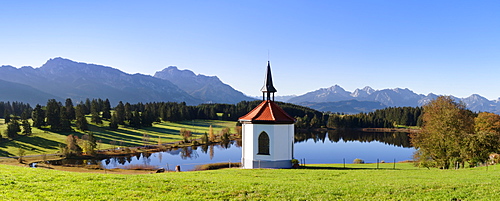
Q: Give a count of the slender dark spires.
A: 1